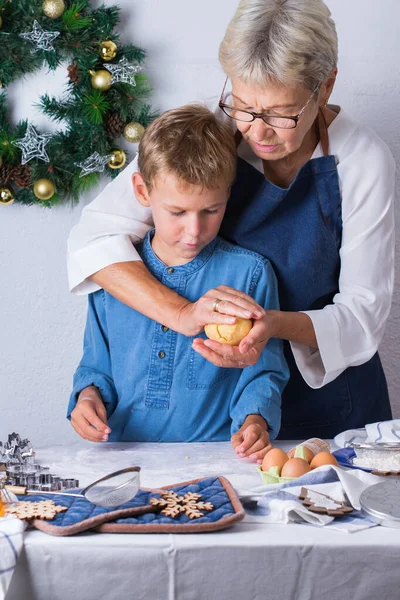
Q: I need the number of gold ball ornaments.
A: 7